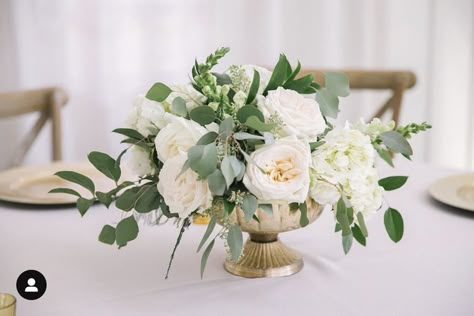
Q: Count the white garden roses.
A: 4